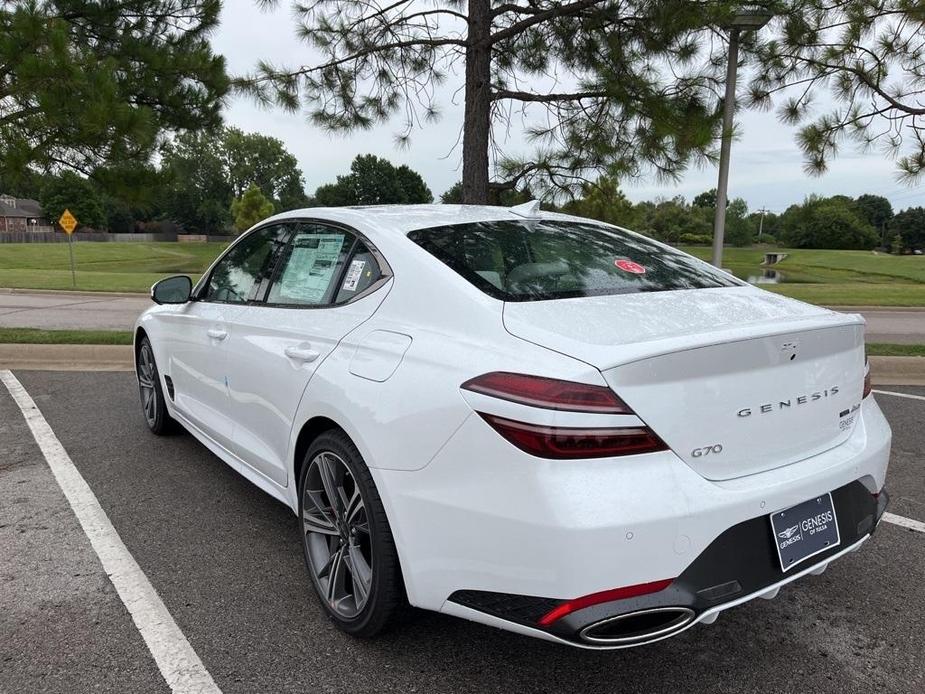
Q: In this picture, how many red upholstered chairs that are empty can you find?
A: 0